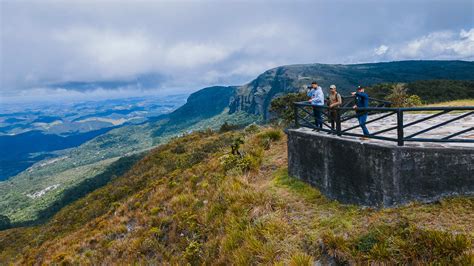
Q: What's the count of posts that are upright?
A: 3